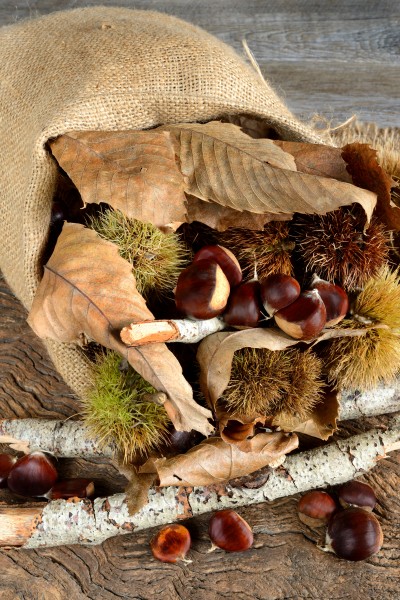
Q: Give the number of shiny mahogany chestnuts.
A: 14